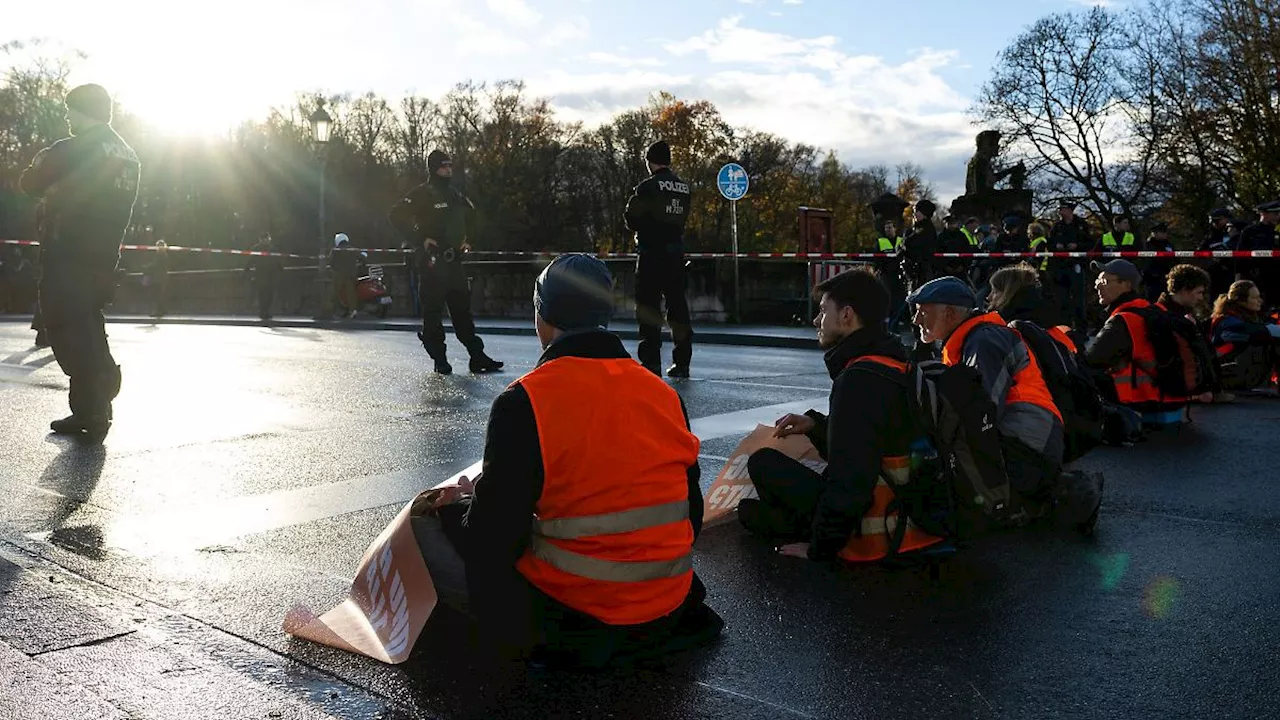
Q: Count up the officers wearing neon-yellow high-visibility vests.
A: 4